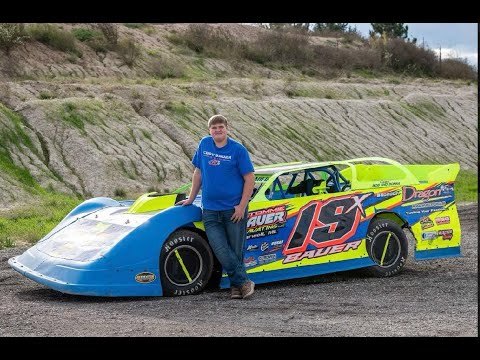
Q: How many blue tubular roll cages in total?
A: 1